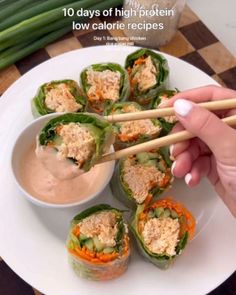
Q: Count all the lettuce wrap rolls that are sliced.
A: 9